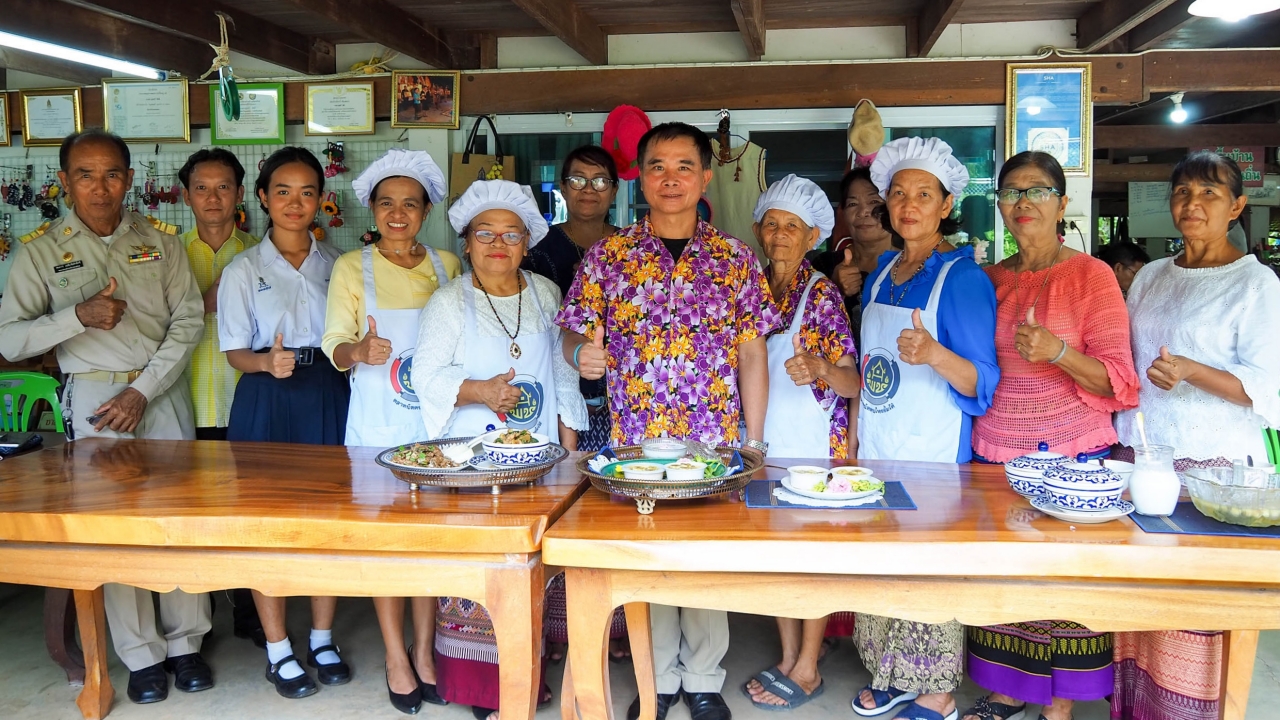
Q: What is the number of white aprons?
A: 4